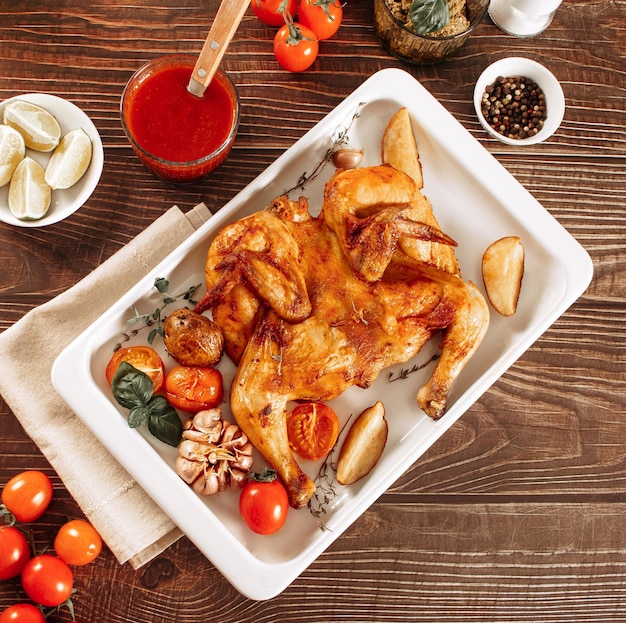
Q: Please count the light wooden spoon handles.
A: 1